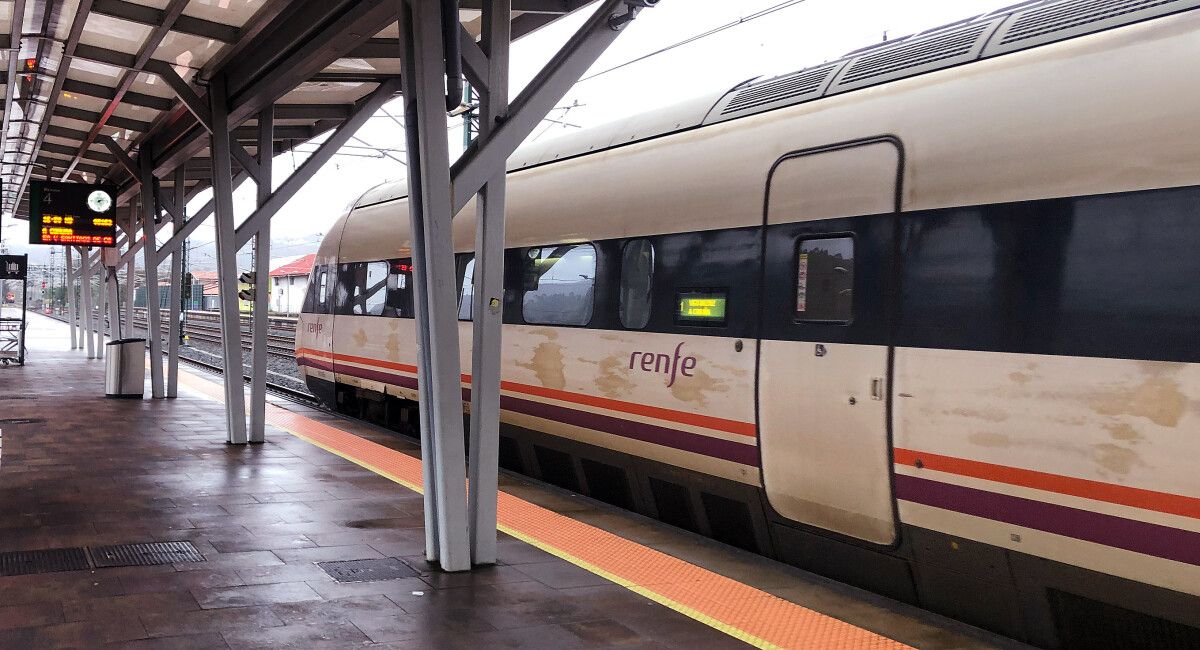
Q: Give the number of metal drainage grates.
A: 3